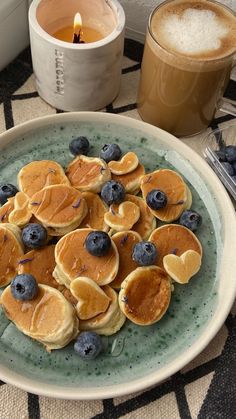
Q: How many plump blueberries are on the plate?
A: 11